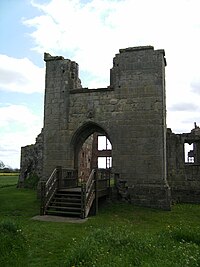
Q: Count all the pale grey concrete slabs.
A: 1